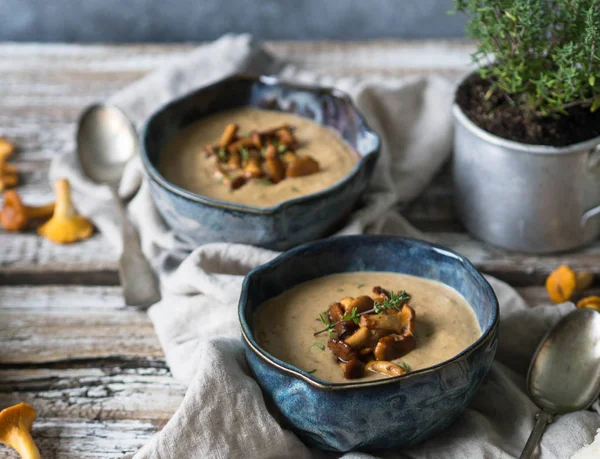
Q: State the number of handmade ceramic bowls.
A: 2